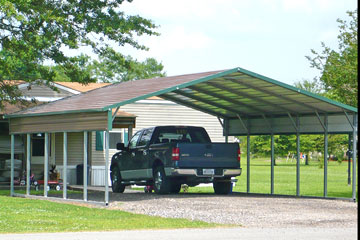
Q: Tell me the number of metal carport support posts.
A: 12